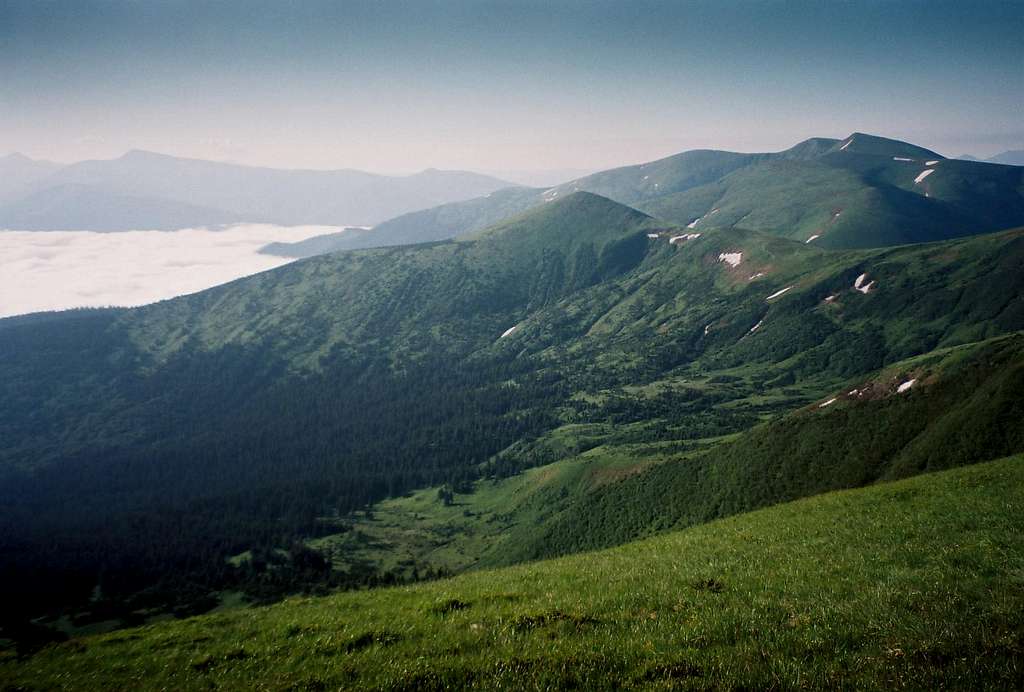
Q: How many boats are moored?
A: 0